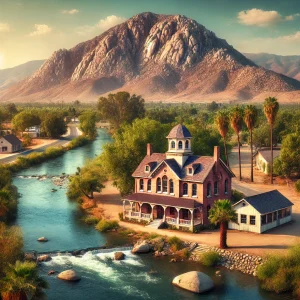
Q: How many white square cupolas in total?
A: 1